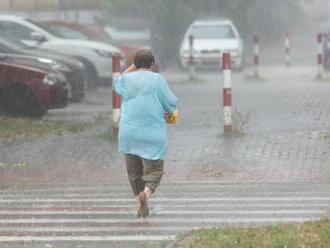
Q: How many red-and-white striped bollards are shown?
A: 6